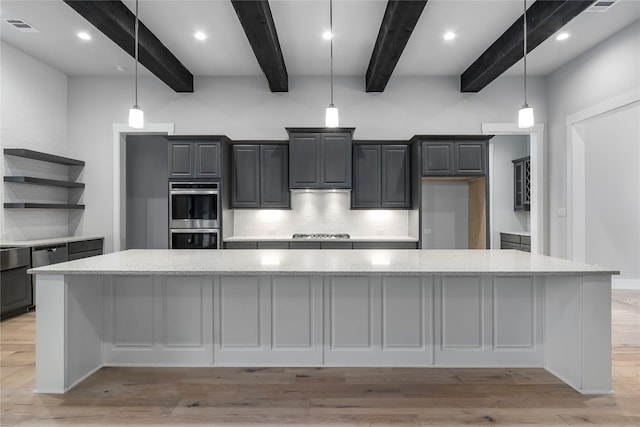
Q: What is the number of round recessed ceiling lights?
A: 5